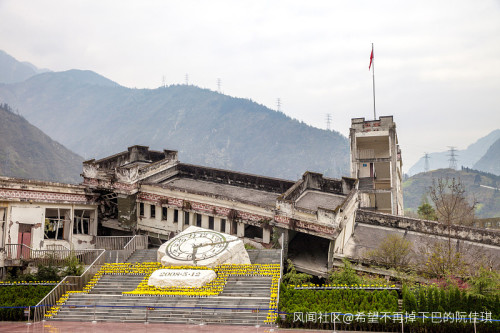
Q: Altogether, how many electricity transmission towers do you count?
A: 7